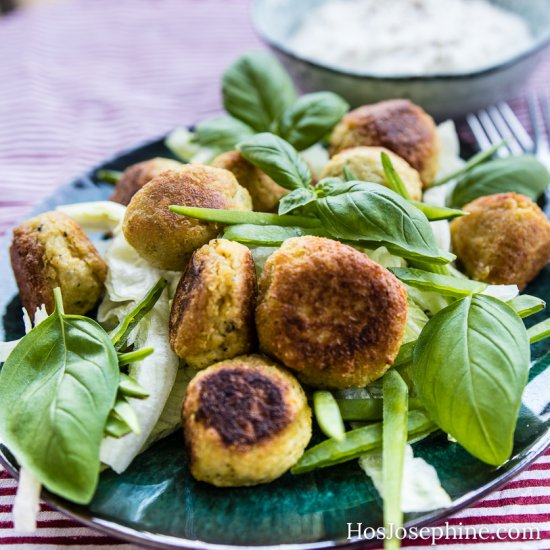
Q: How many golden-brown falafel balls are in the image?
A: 10